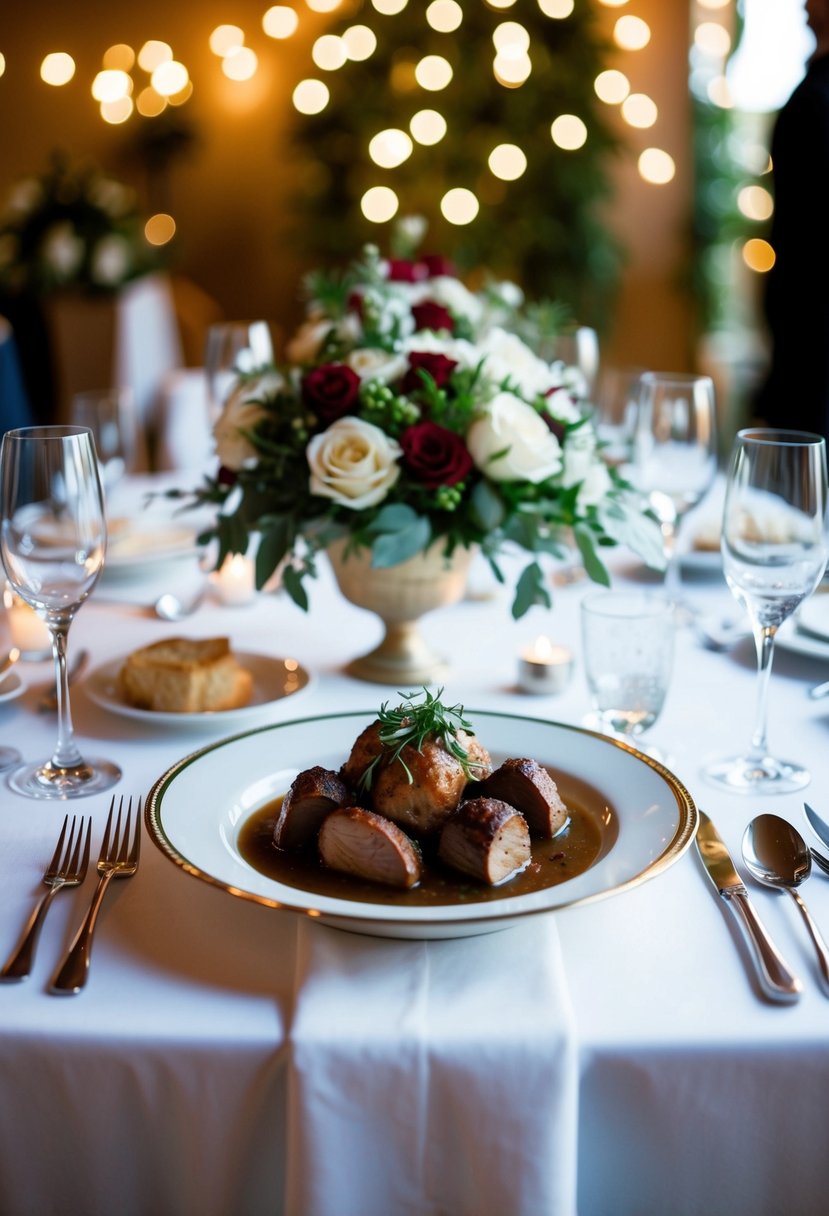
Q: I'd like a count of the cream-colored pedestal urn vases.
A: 1